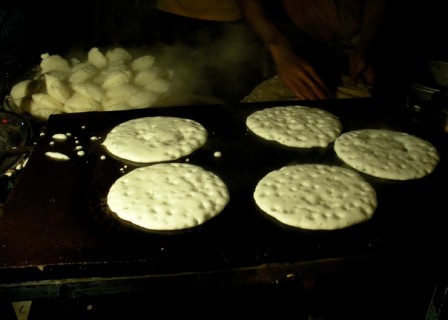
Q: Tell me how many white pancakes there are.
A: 5